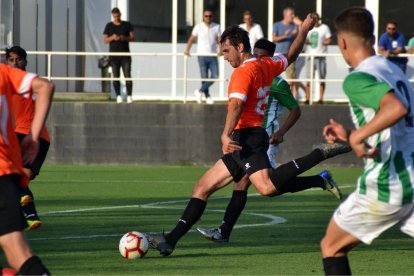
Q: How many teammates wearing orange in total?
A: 3